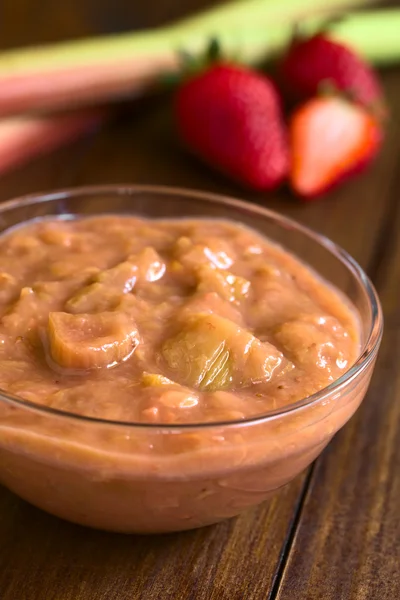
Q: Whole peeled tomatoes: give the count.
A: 0